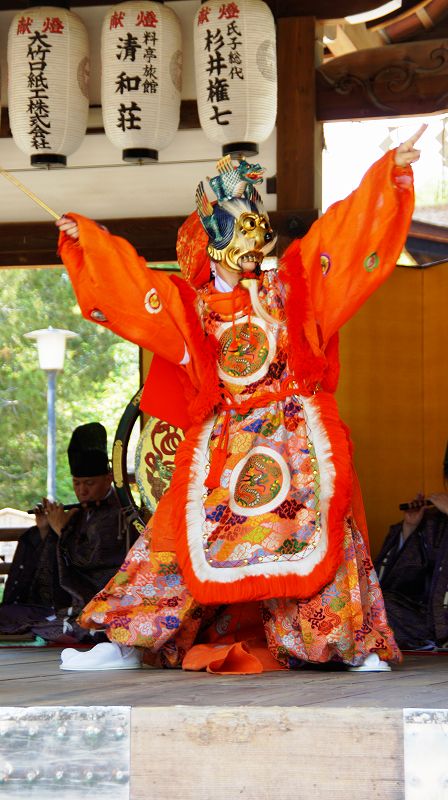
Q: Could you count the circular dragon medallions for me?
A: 2